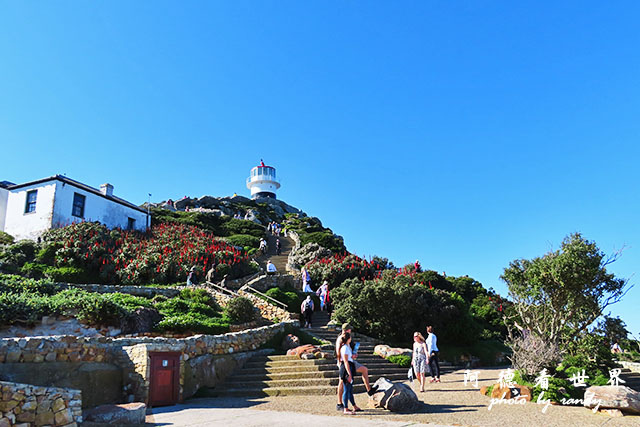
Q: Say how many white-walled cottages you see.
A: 1